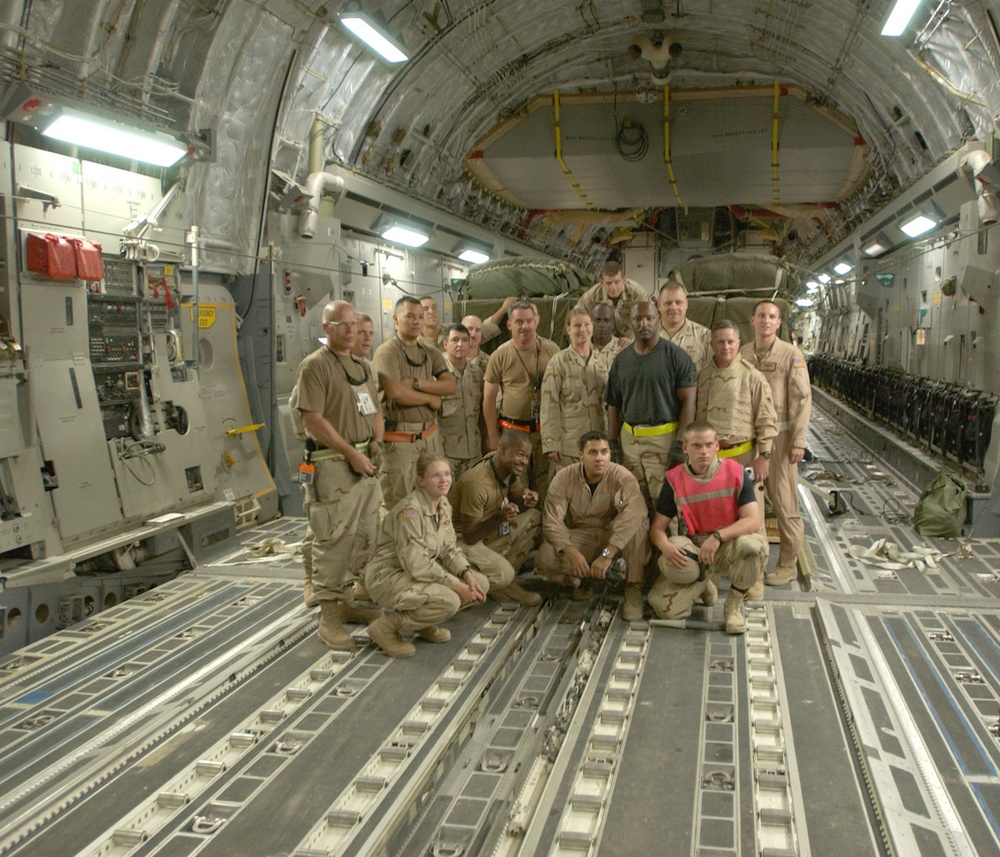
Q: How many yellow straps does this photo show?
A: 3